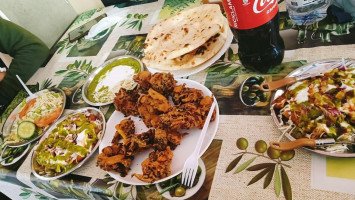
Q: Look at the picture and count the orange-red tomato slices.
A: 2